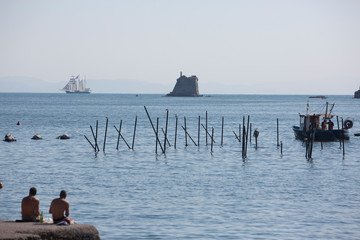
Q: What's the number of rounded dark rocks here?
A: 3